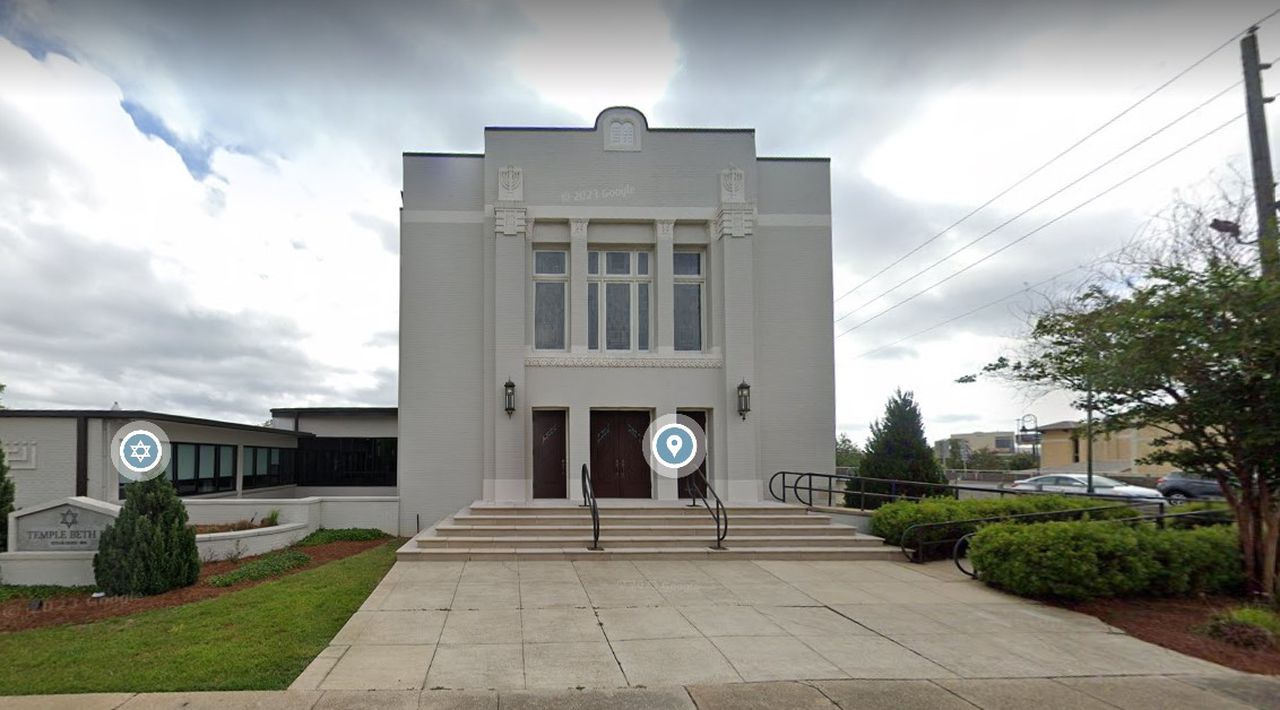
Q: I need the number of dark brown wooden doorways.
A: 3